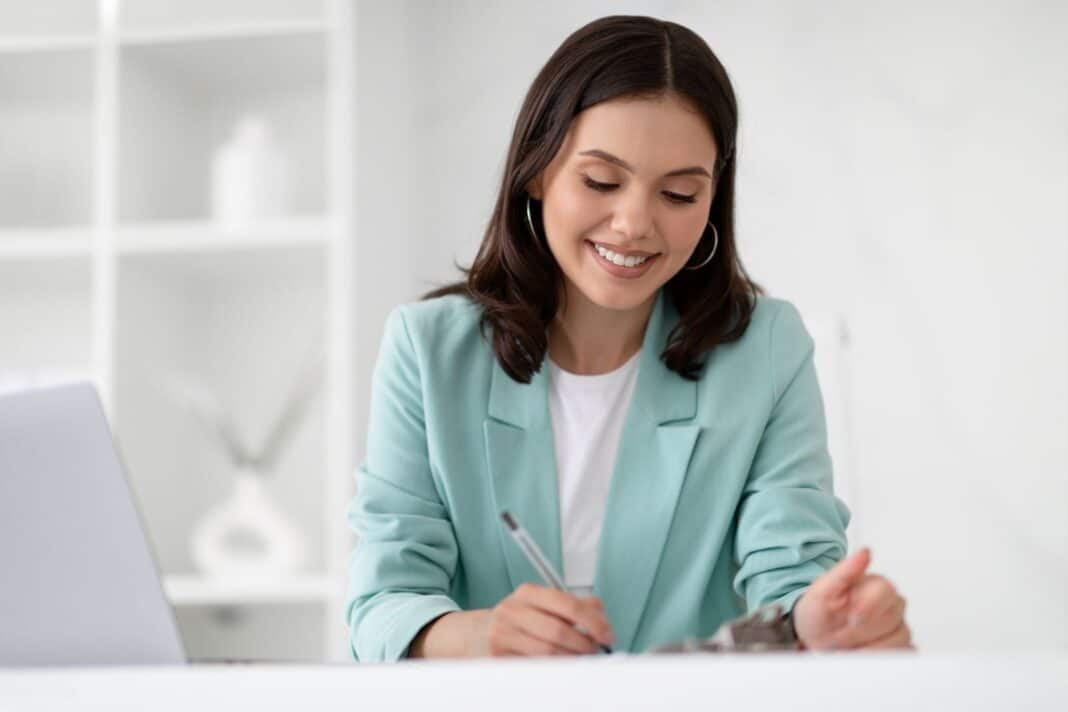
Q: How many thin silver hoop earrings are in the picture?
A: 2